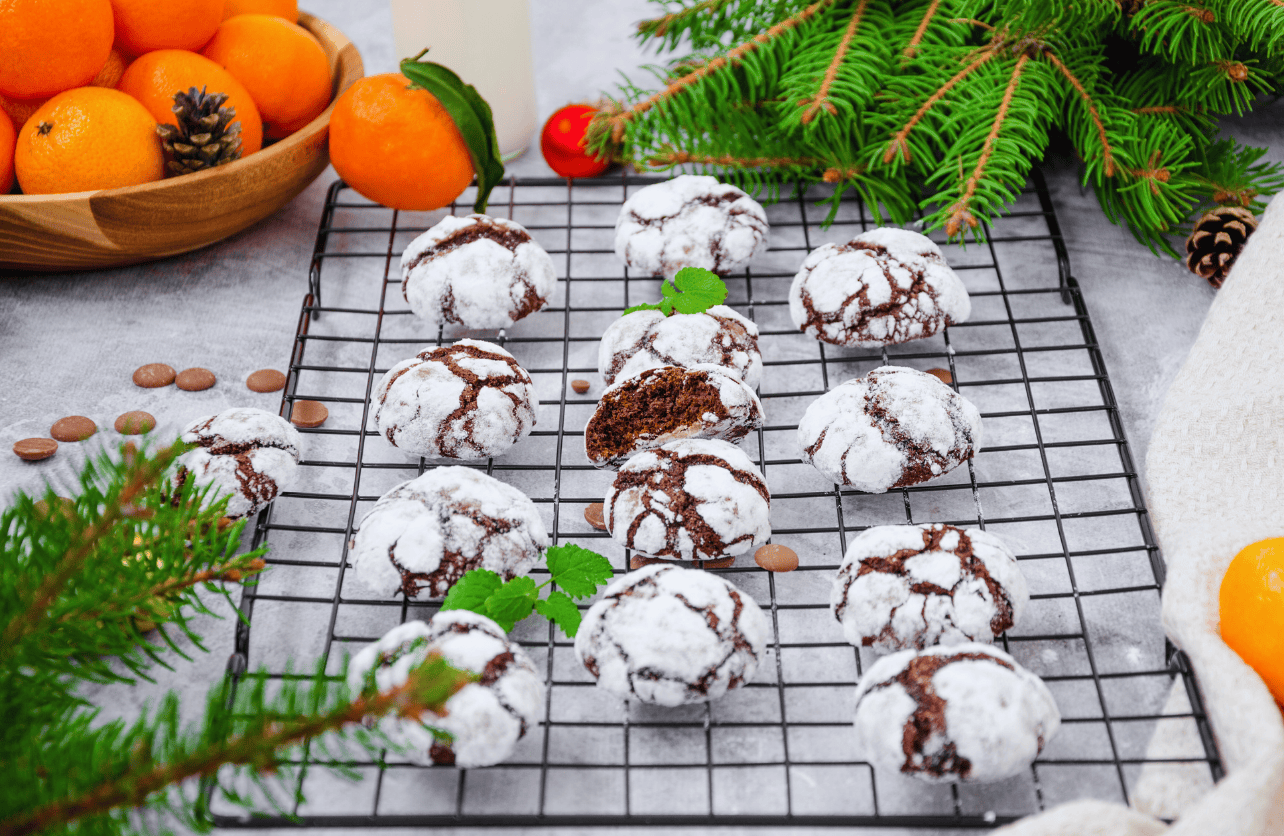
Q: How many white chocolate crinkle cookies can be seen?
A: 14